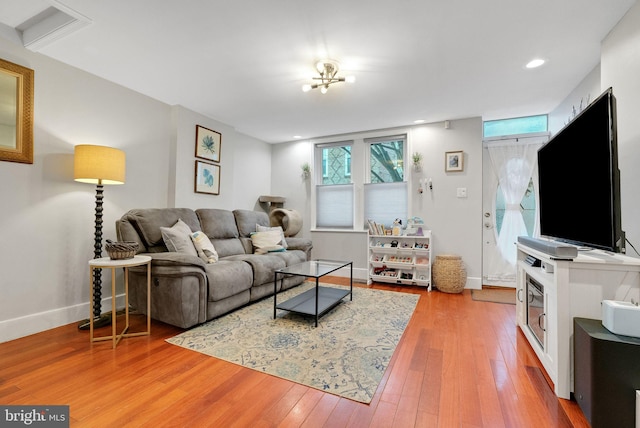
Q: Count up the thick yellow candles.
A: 0